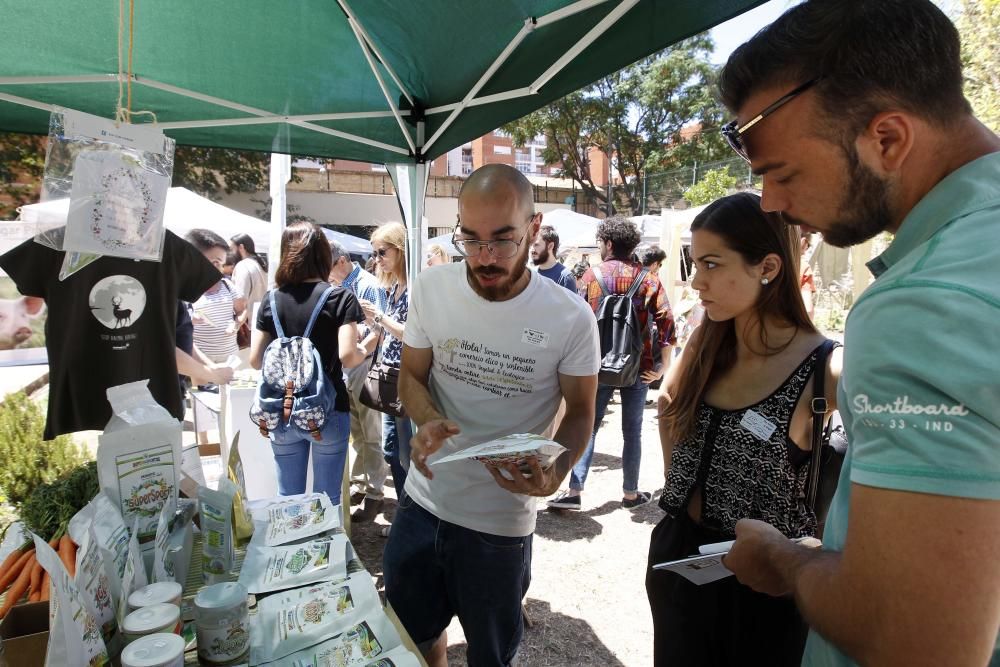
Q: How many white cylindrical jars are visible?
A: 4